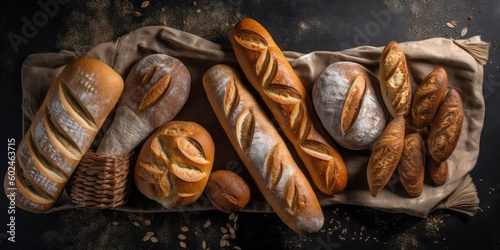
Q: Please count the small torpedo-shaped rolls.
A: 6